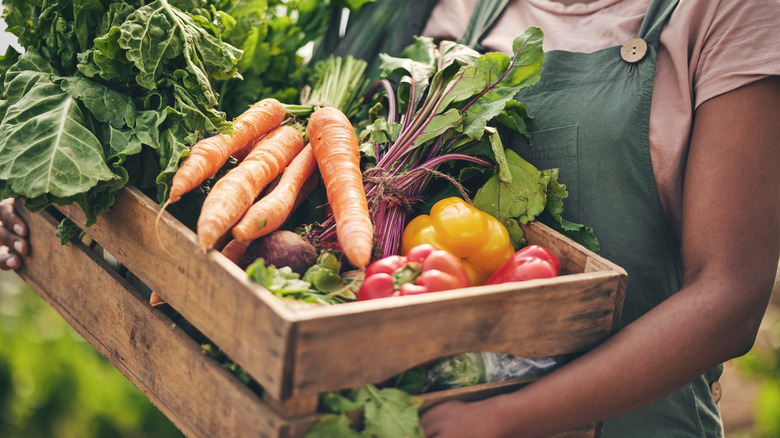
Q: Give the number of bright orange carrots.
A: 4